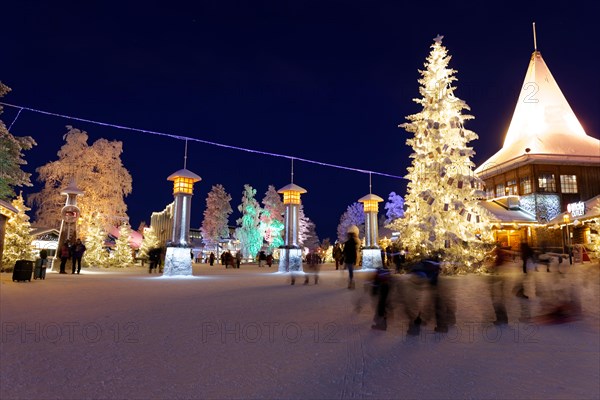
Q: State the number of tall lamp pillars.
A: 3